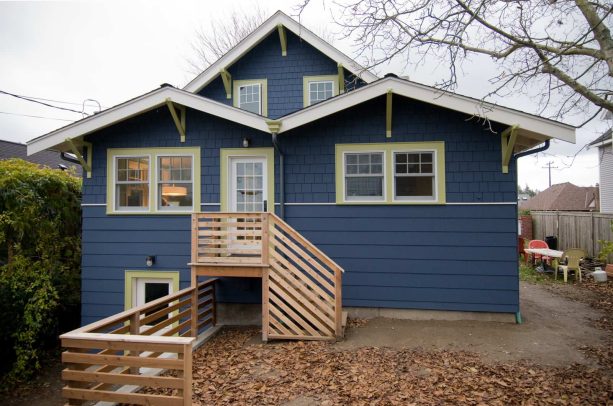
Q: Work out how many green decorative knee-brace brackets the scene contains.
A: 7